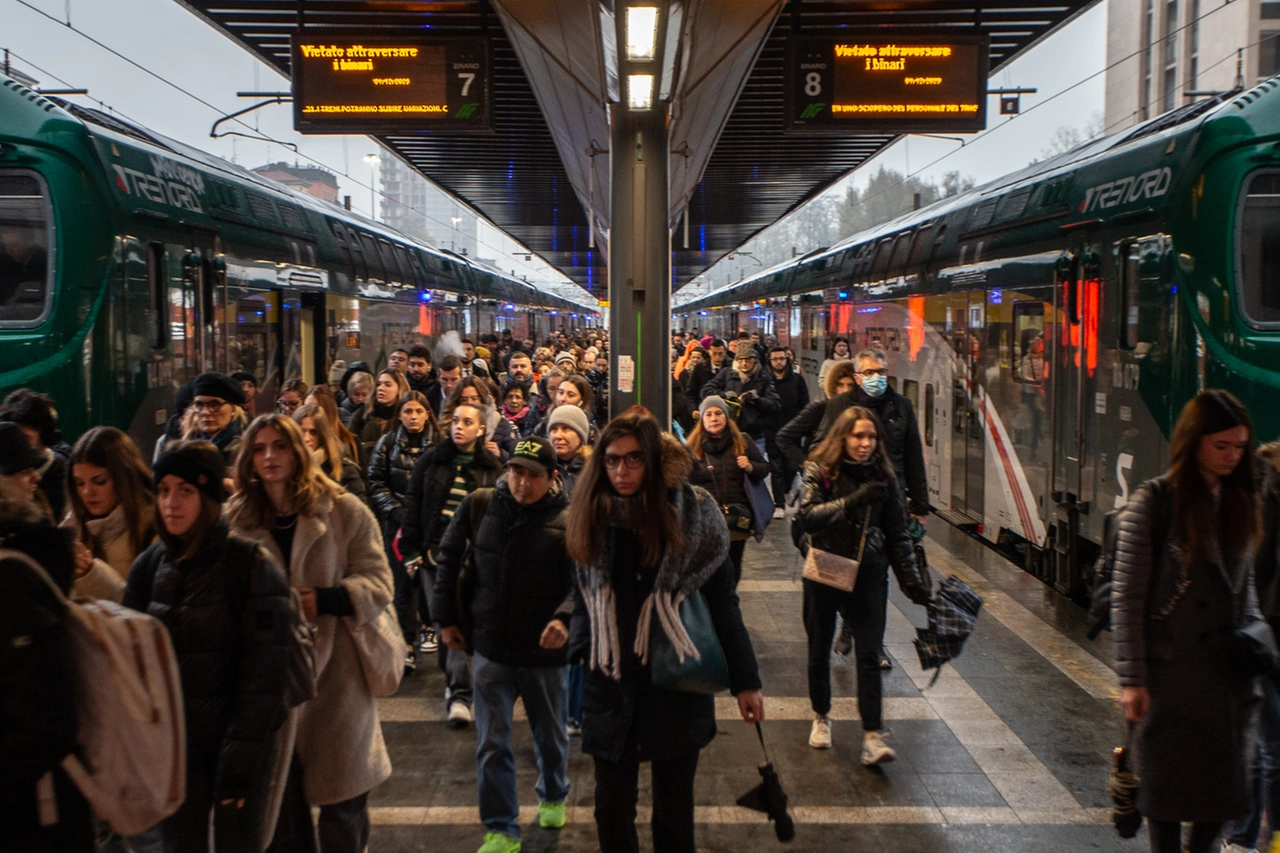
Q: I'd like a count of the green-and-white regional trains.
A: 2